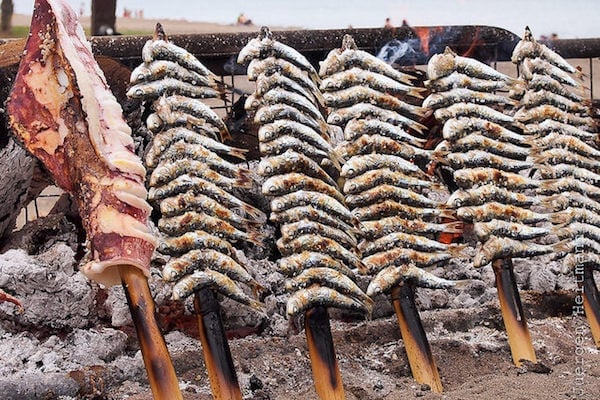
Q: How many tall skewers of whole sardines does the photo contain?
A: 5